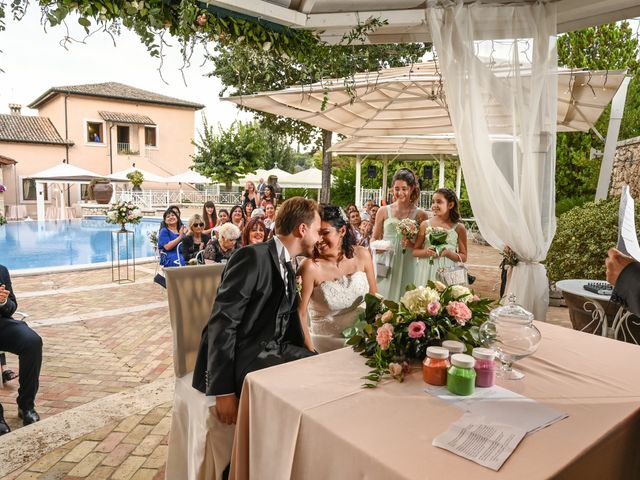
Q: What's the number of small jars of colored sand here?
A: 4